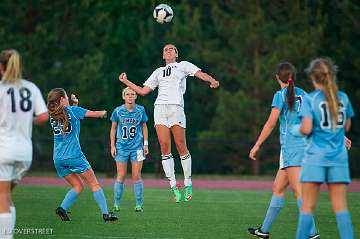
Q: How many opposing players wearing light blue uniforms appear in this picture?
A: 4